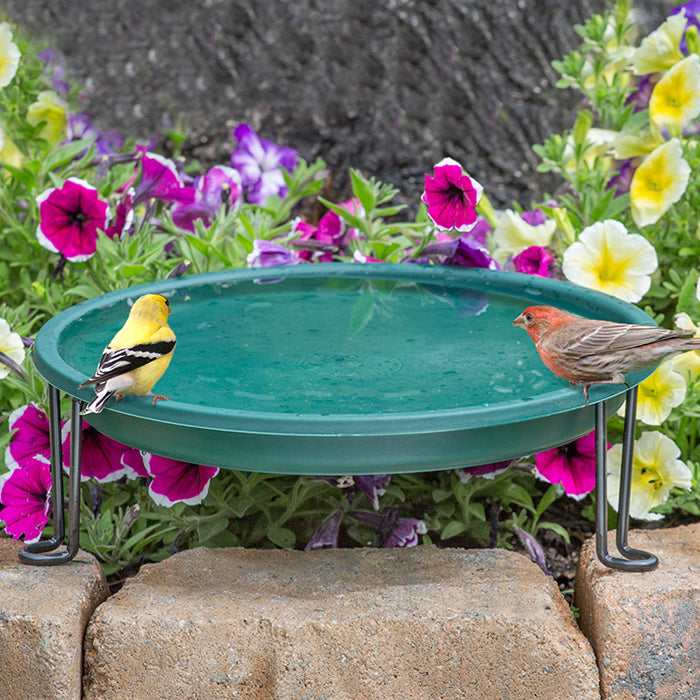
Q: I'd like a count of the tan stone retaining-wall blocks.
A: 3